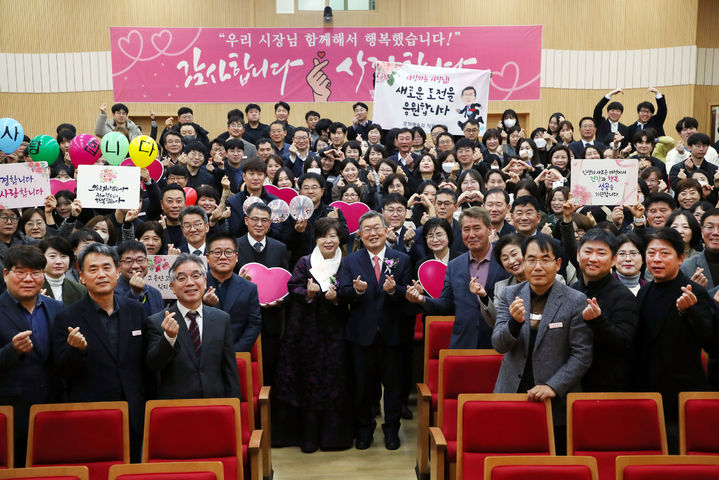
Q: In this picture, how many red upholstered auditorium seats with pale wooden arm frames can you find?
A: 14